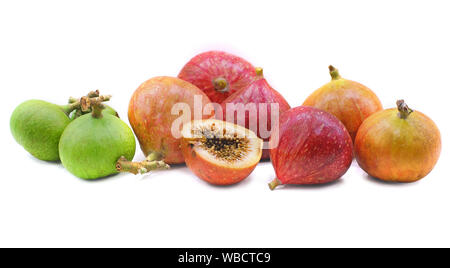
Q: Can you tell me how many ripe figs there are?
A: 7